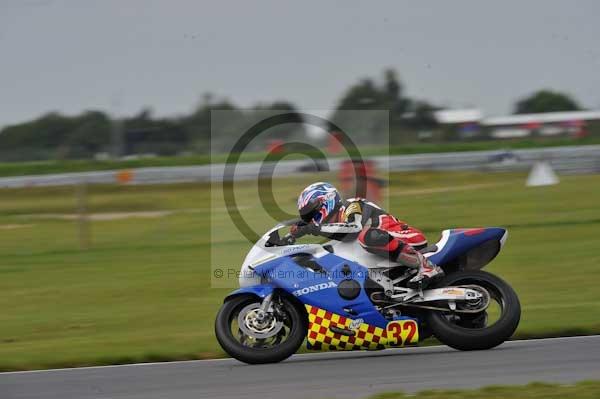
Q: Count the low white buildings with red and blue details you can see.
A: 2